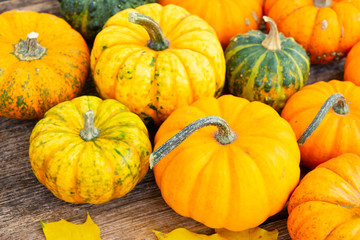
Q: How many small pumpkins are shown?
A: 11